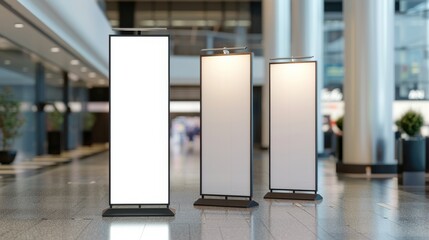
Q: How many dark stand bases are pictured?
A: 3